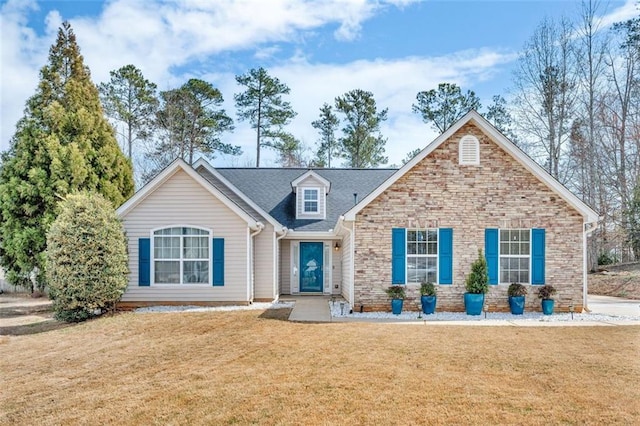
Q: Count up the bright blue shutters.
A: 6